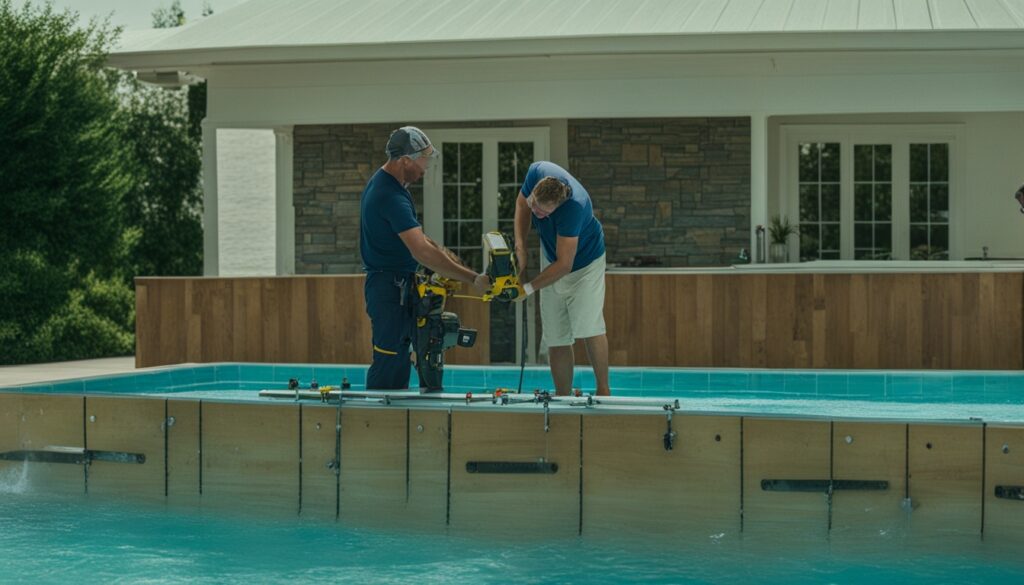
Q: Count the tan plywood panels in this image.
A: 13